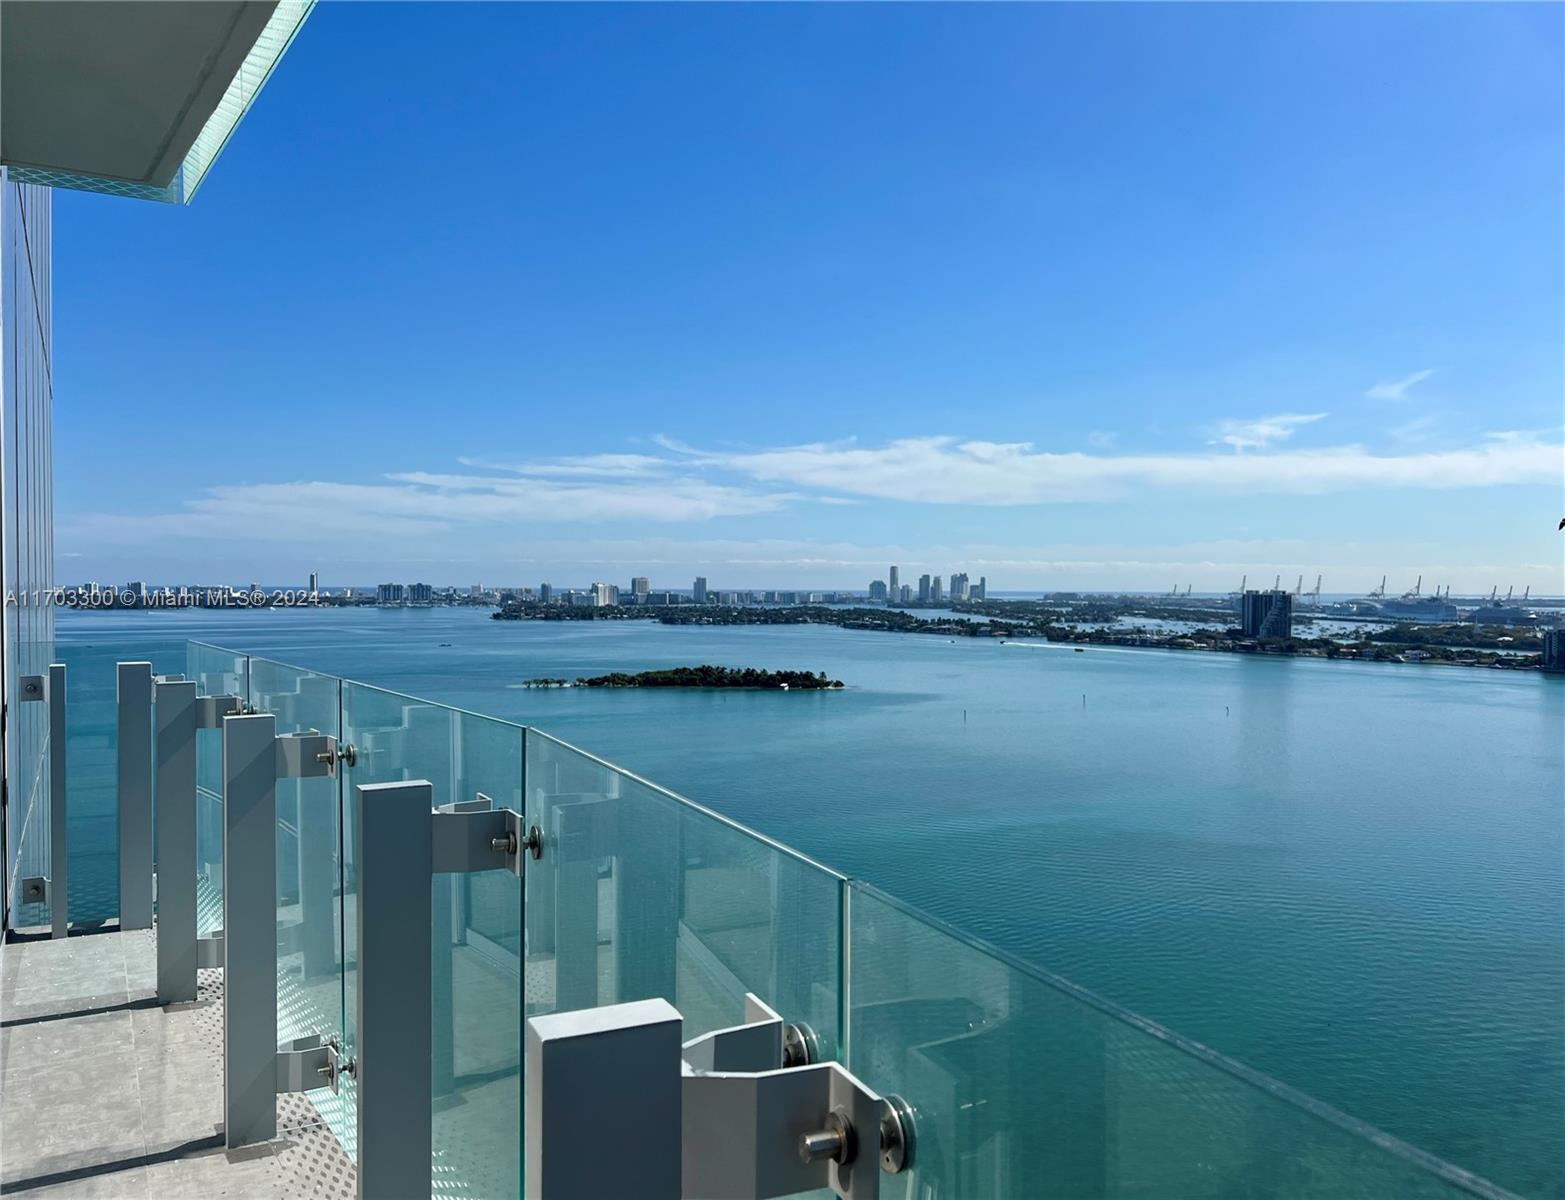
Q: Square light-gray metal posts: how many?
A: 6